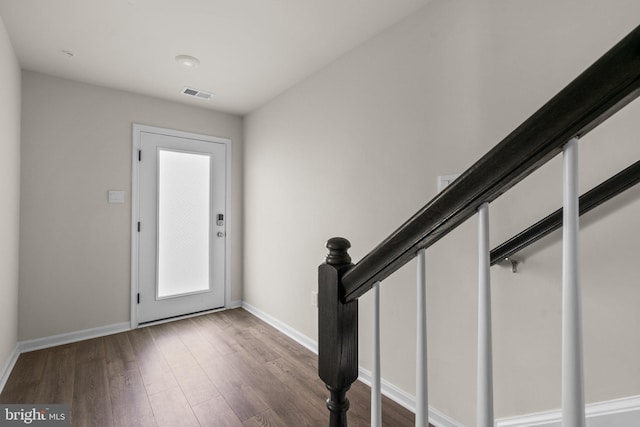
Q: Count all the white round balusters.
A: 4